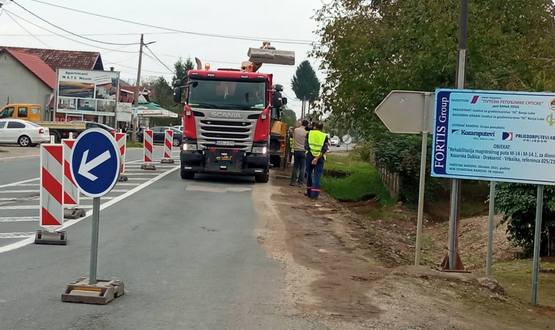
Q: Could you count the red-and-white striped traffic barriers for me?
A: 5